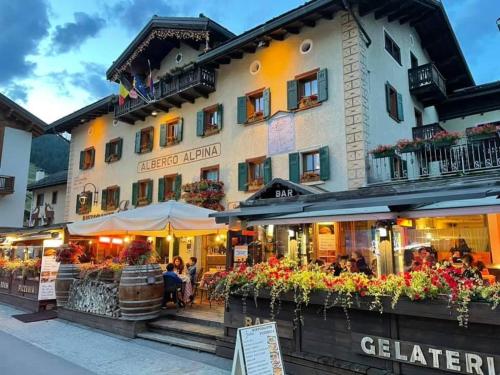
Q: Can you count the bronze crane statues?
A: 0